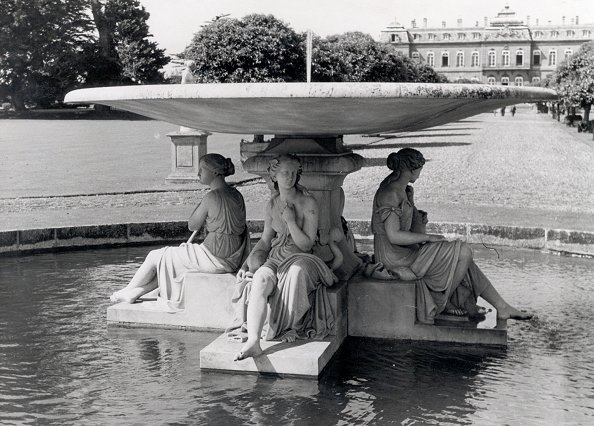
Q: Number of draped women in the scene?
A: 3